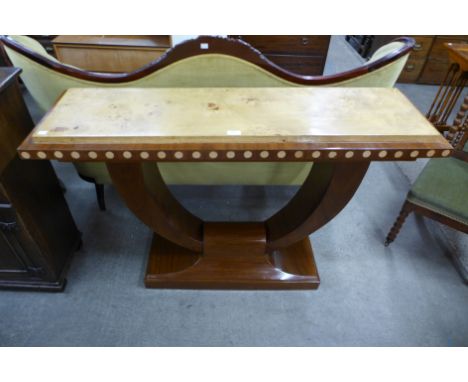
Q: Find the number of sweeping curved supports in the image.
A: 2